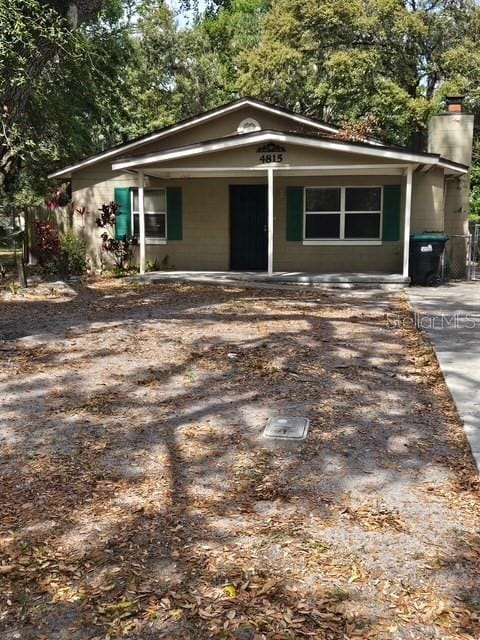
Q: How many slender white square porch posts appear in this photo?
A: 3